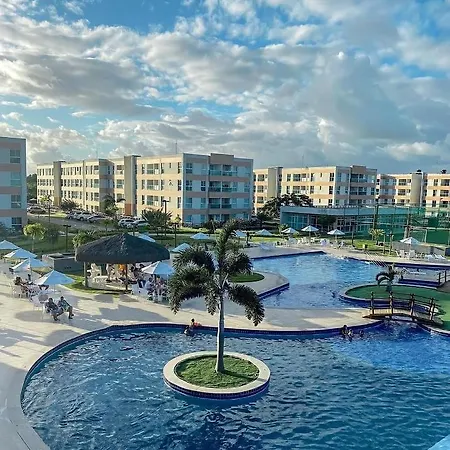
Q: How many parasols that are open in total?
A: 14